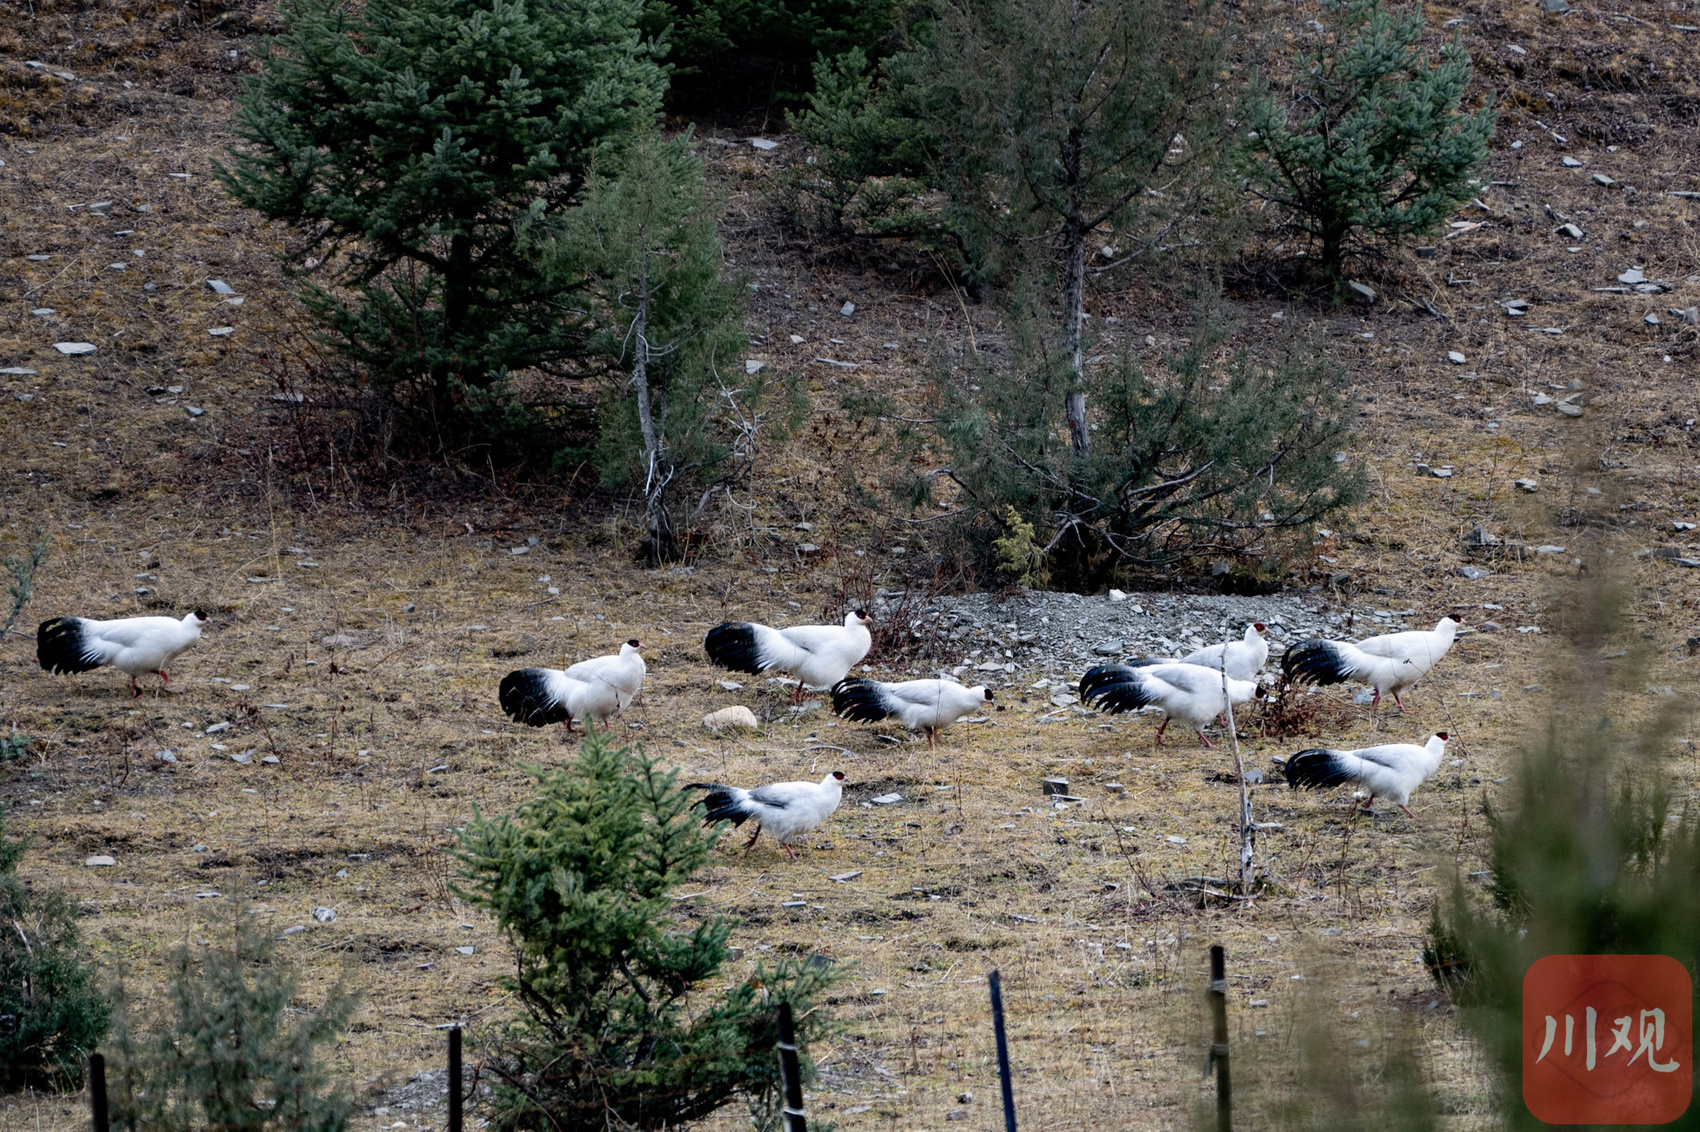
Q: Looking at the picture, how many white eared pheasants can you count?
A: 9